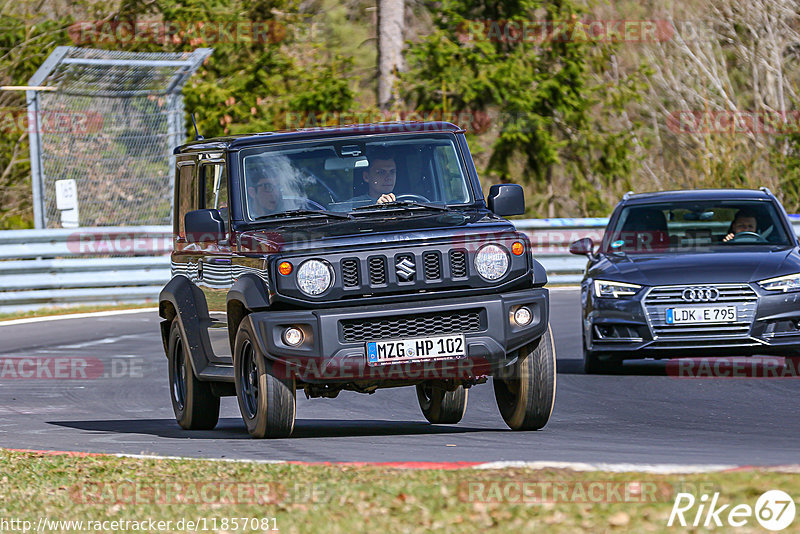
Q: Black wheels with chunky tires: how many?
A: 4